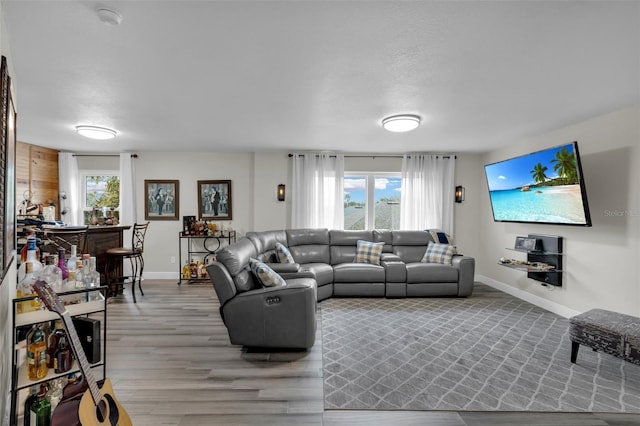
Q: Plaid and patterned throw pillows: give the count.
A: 4